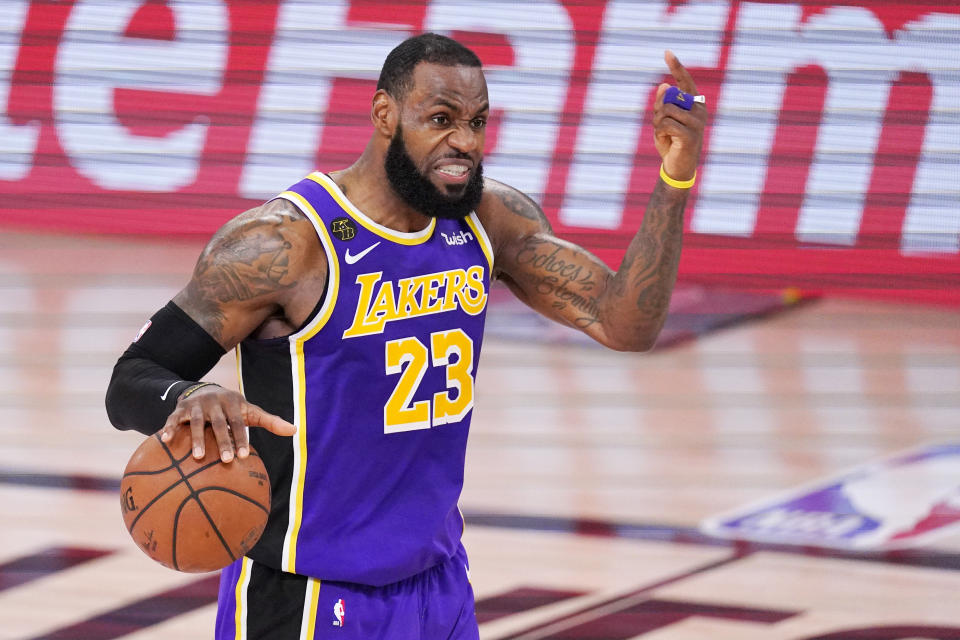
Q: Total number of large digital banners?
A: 1